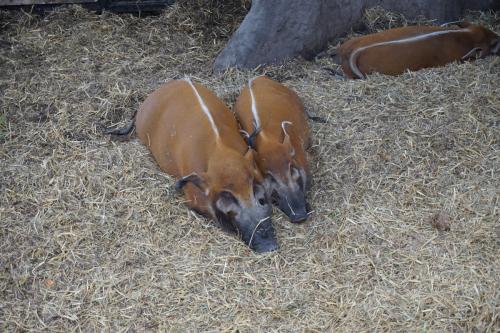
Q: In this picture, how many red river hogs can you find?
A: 3